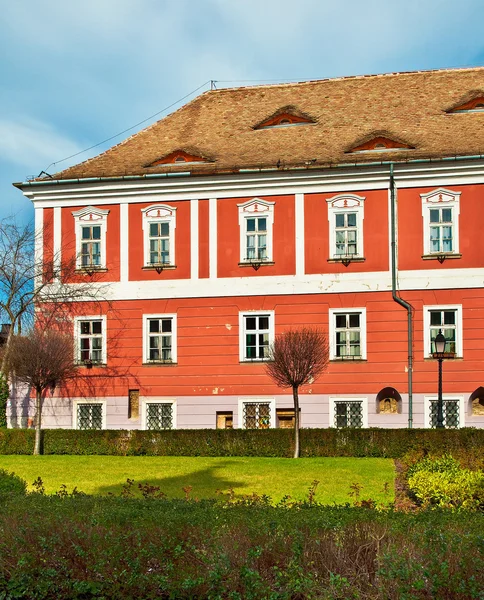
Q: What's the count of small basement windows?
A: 5